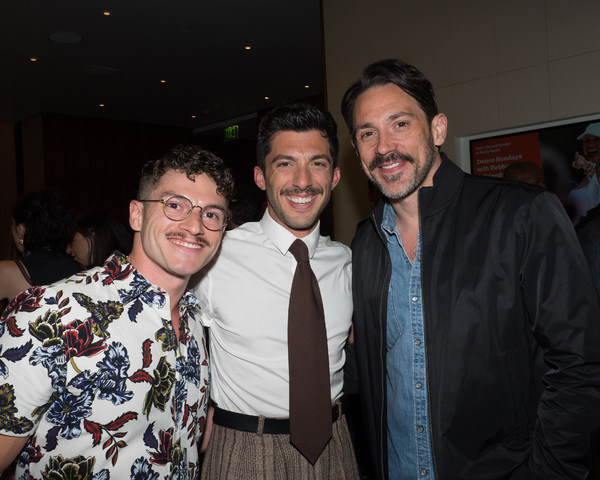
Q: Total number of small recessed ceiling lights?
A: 8